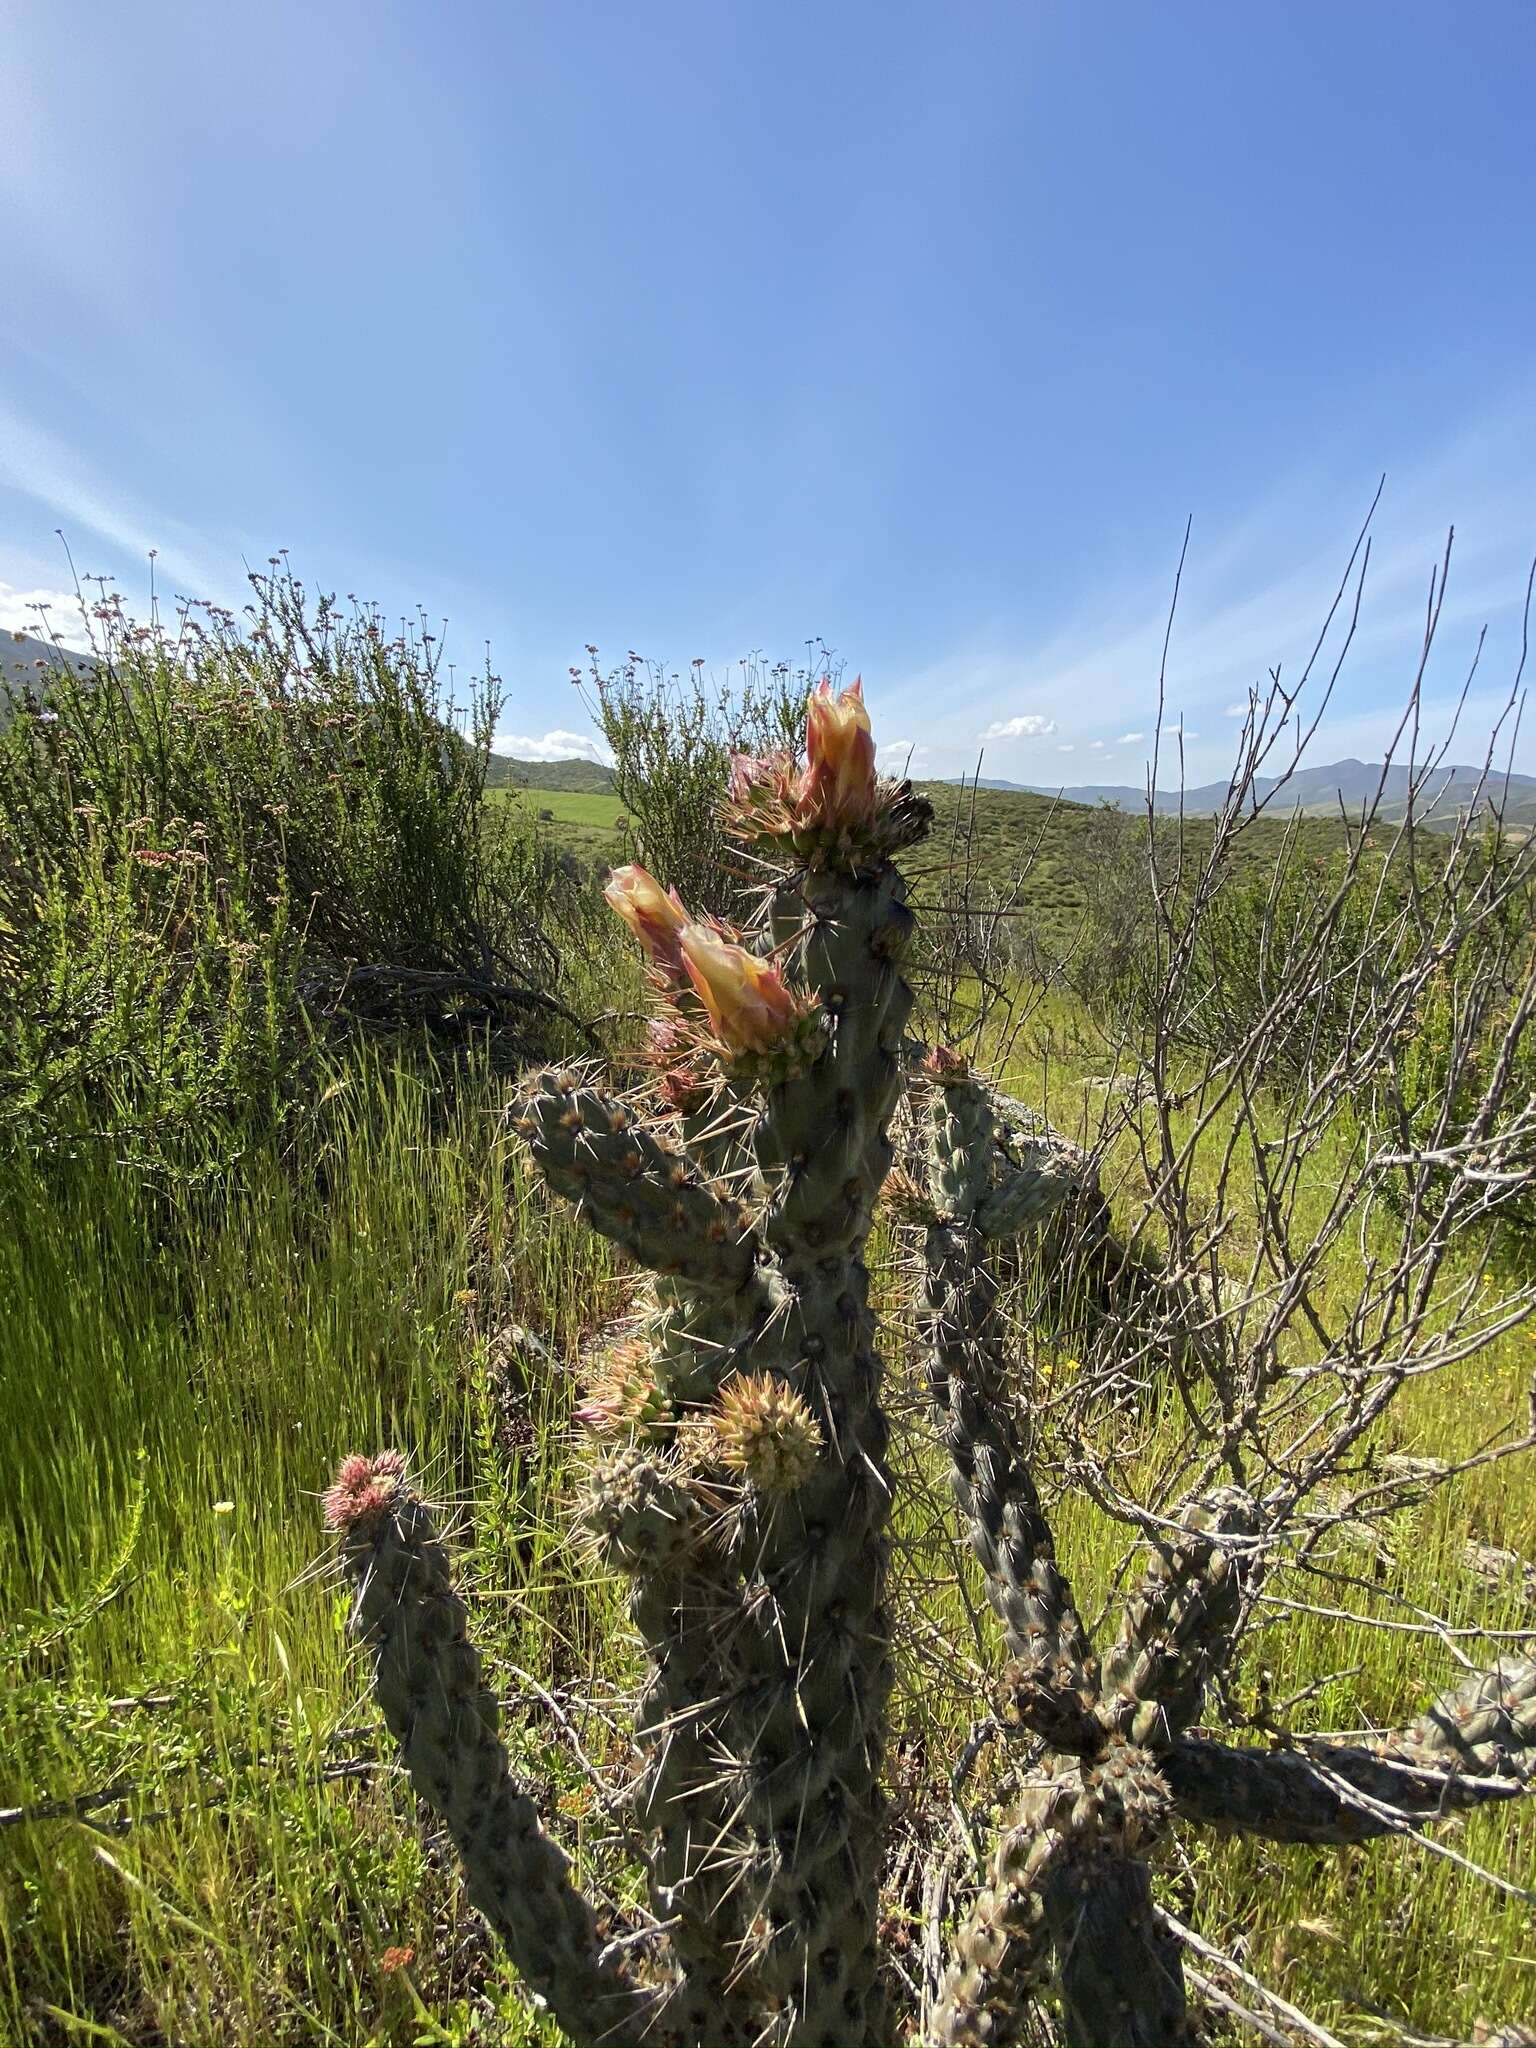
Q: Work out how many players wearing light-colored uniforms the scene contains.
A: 0